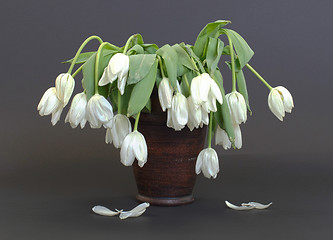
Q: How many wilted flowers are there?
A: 15